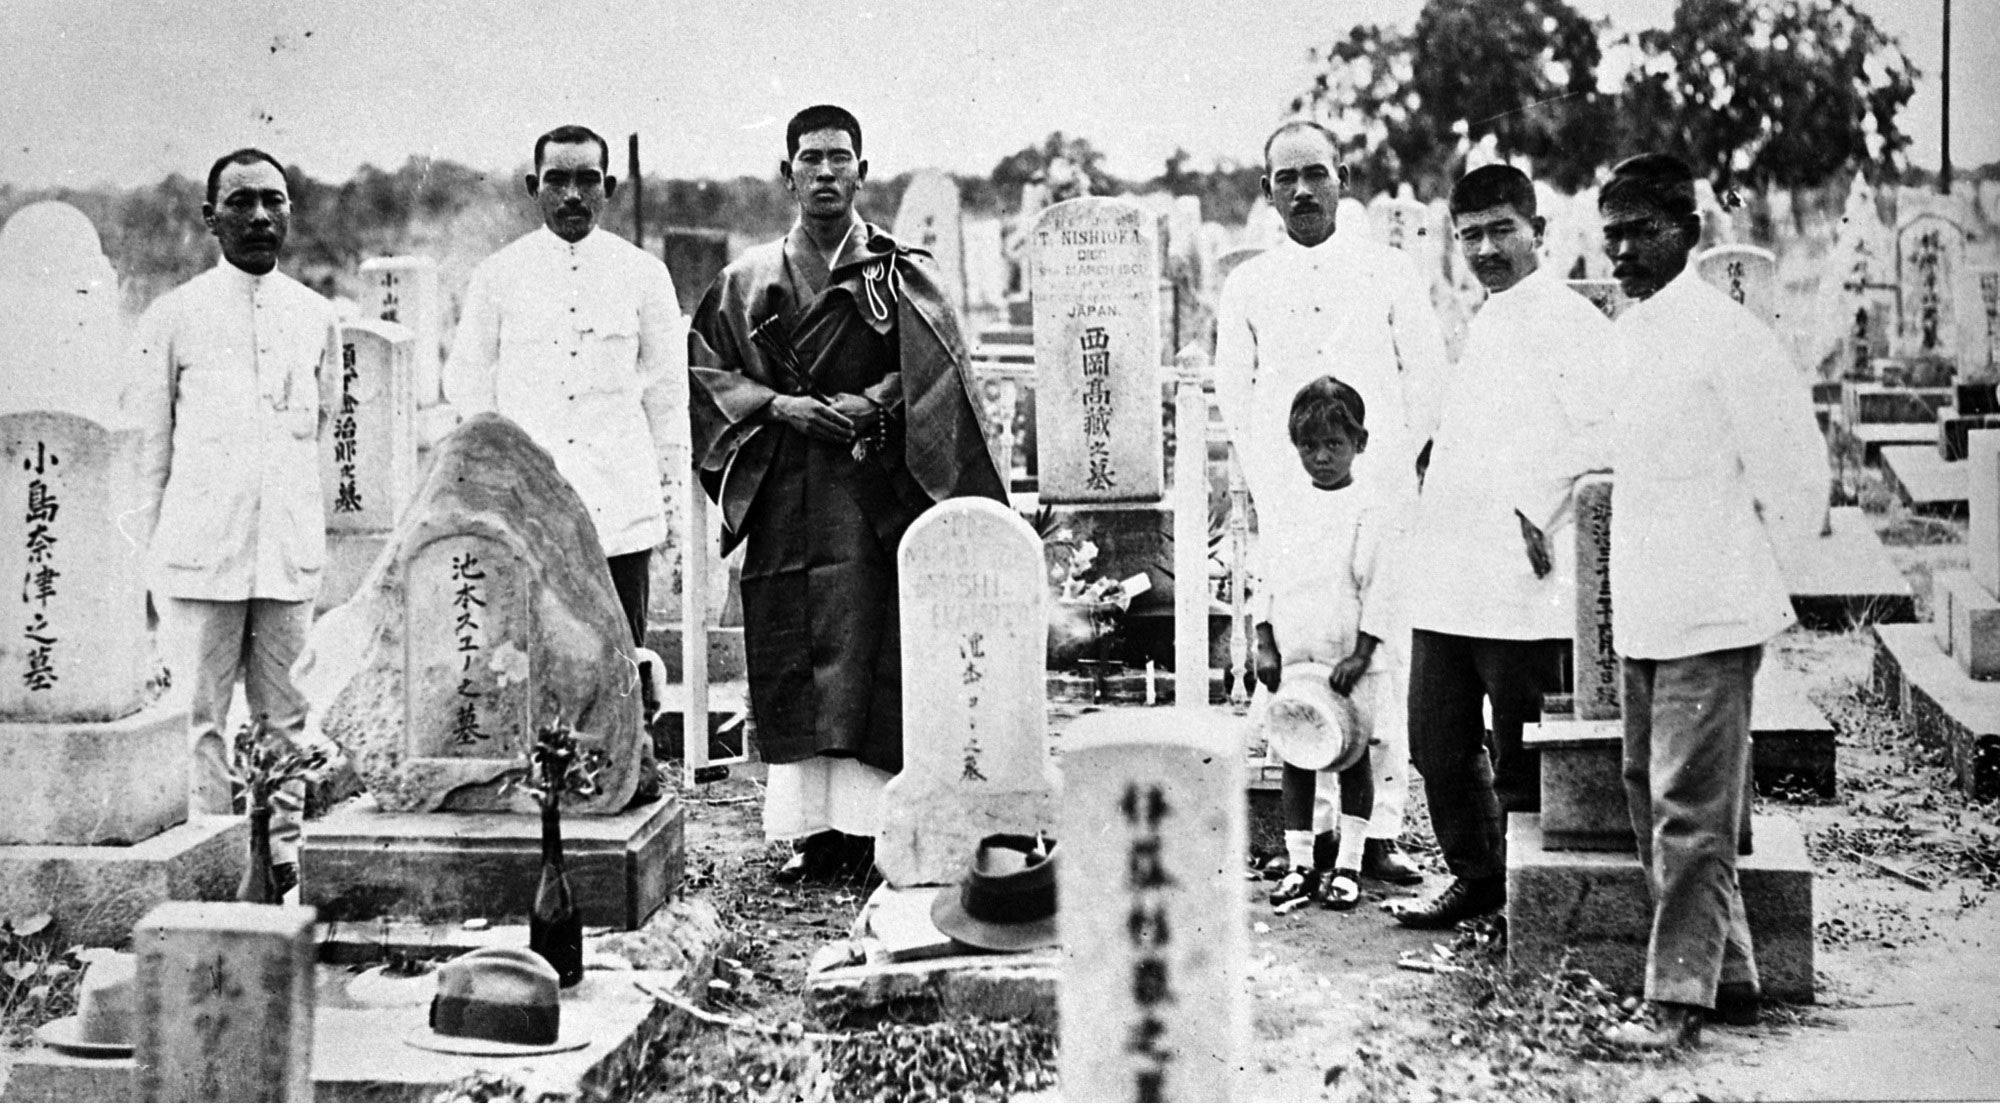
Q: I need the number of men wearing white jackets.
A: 5